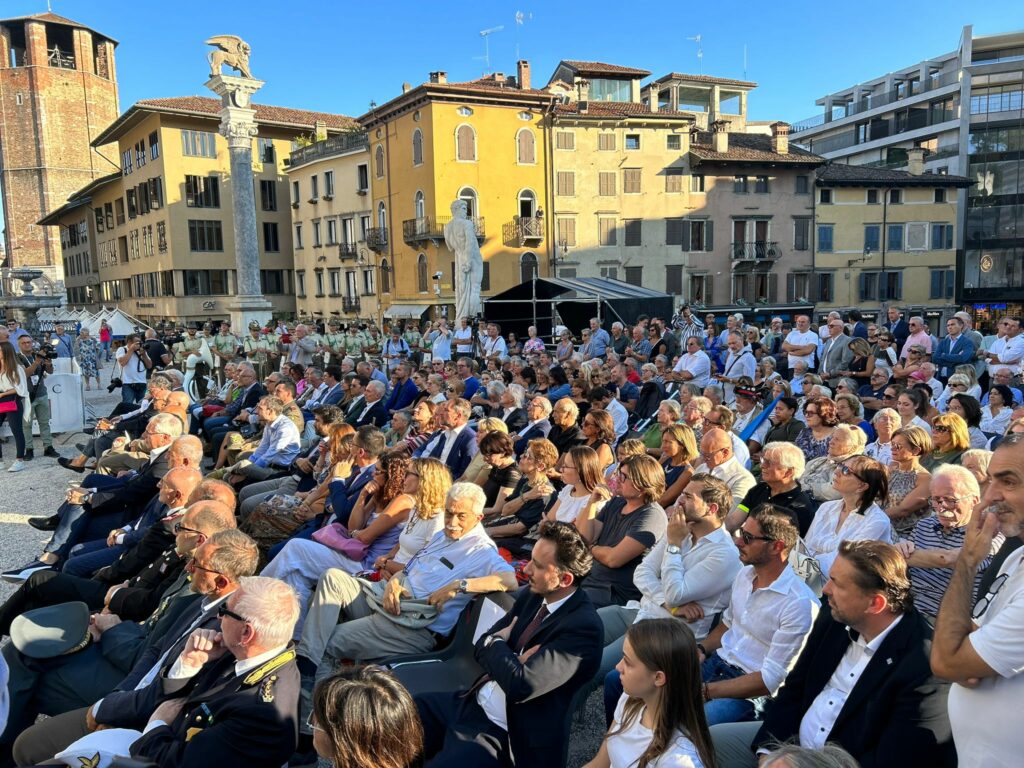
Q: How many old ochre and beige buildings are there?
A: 6